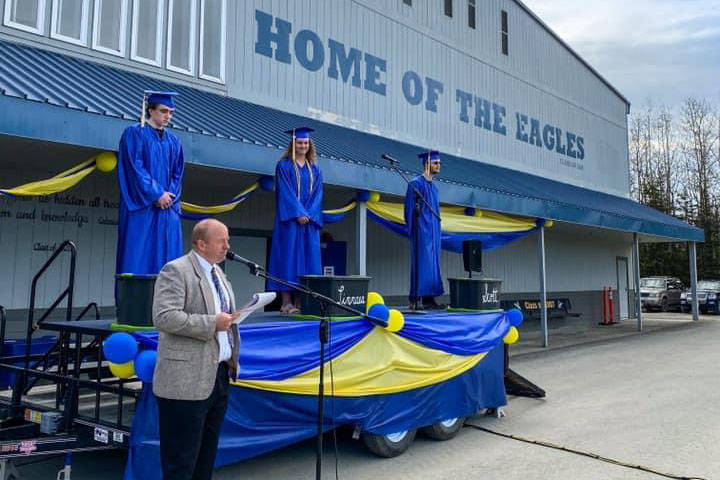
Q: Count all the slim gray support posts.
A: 4